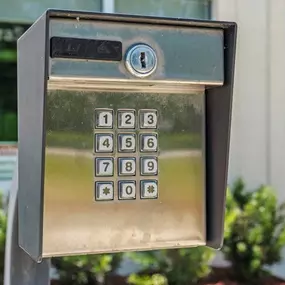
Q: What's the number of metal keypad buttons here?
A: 12